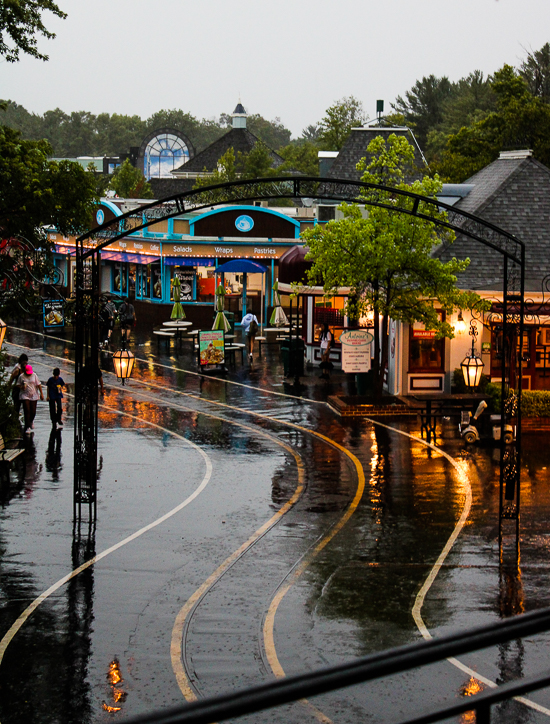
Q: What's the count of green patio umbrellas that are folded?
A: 3